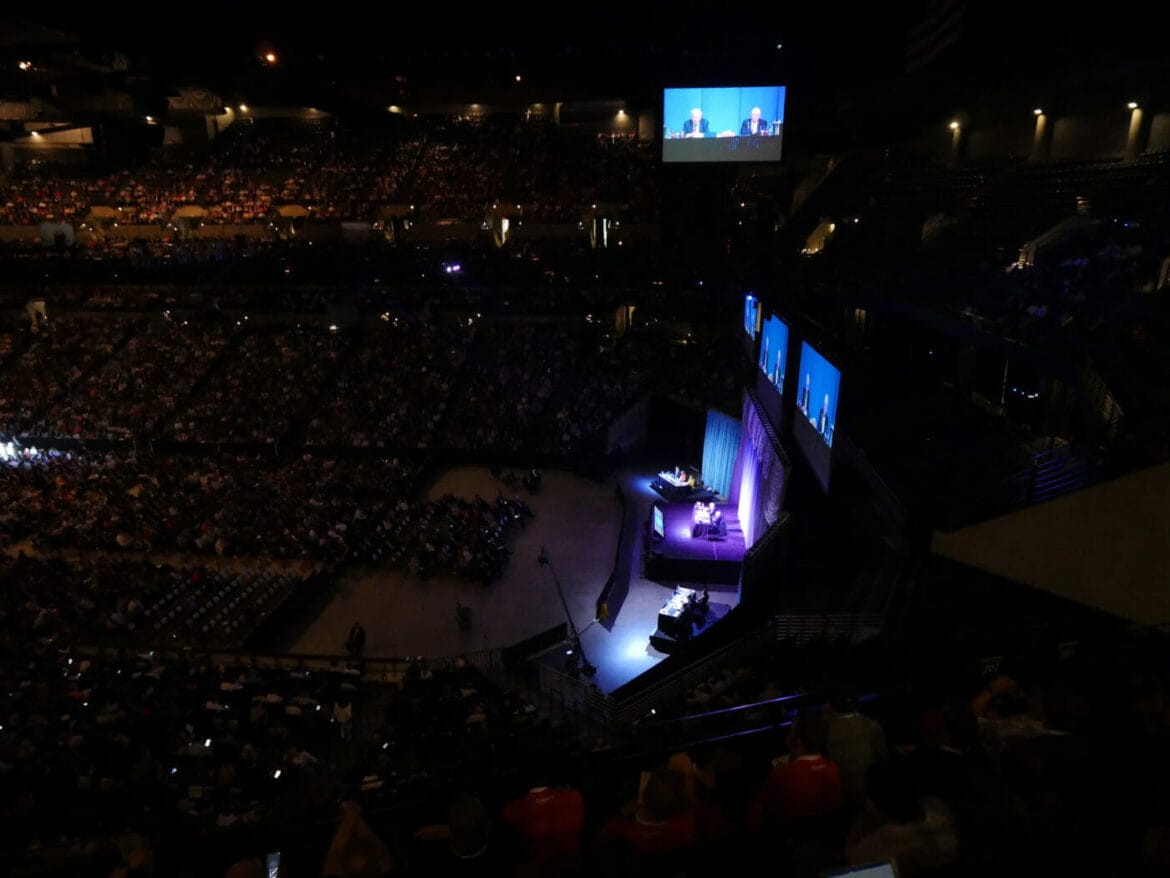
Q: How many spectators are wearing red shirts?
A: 3